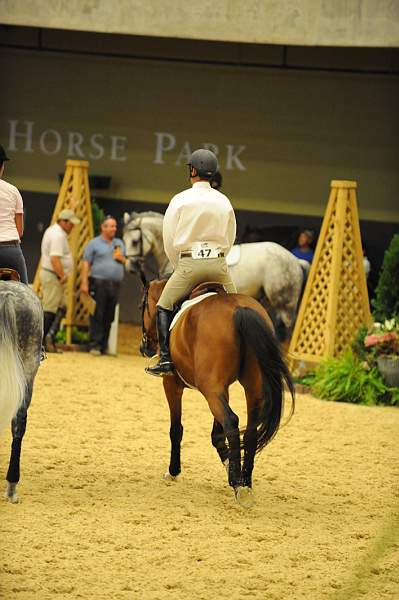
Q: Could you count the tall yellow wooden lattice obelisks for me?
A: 2